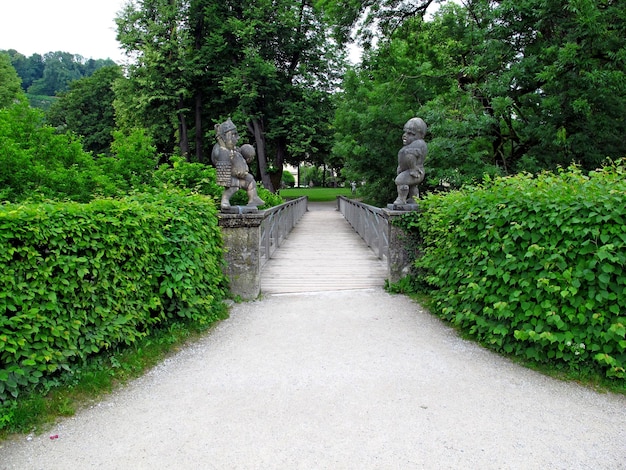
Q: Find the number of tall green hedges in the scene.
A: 2